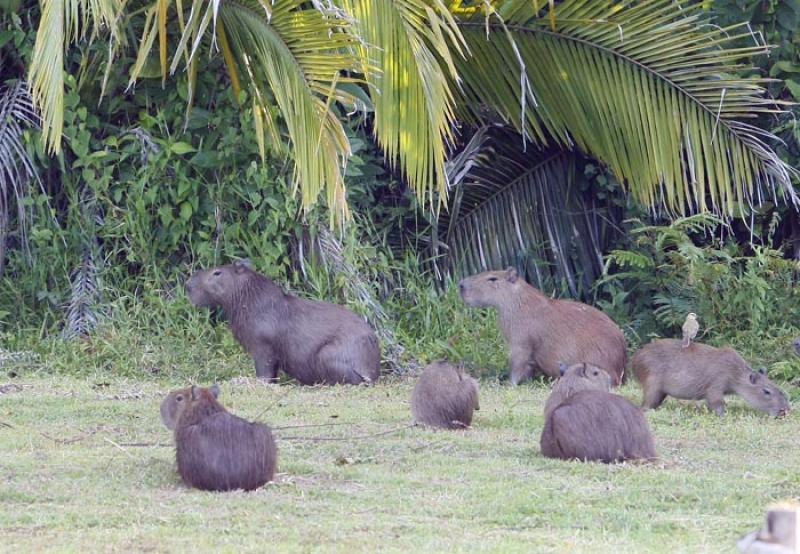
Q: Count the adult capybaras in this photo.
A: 2